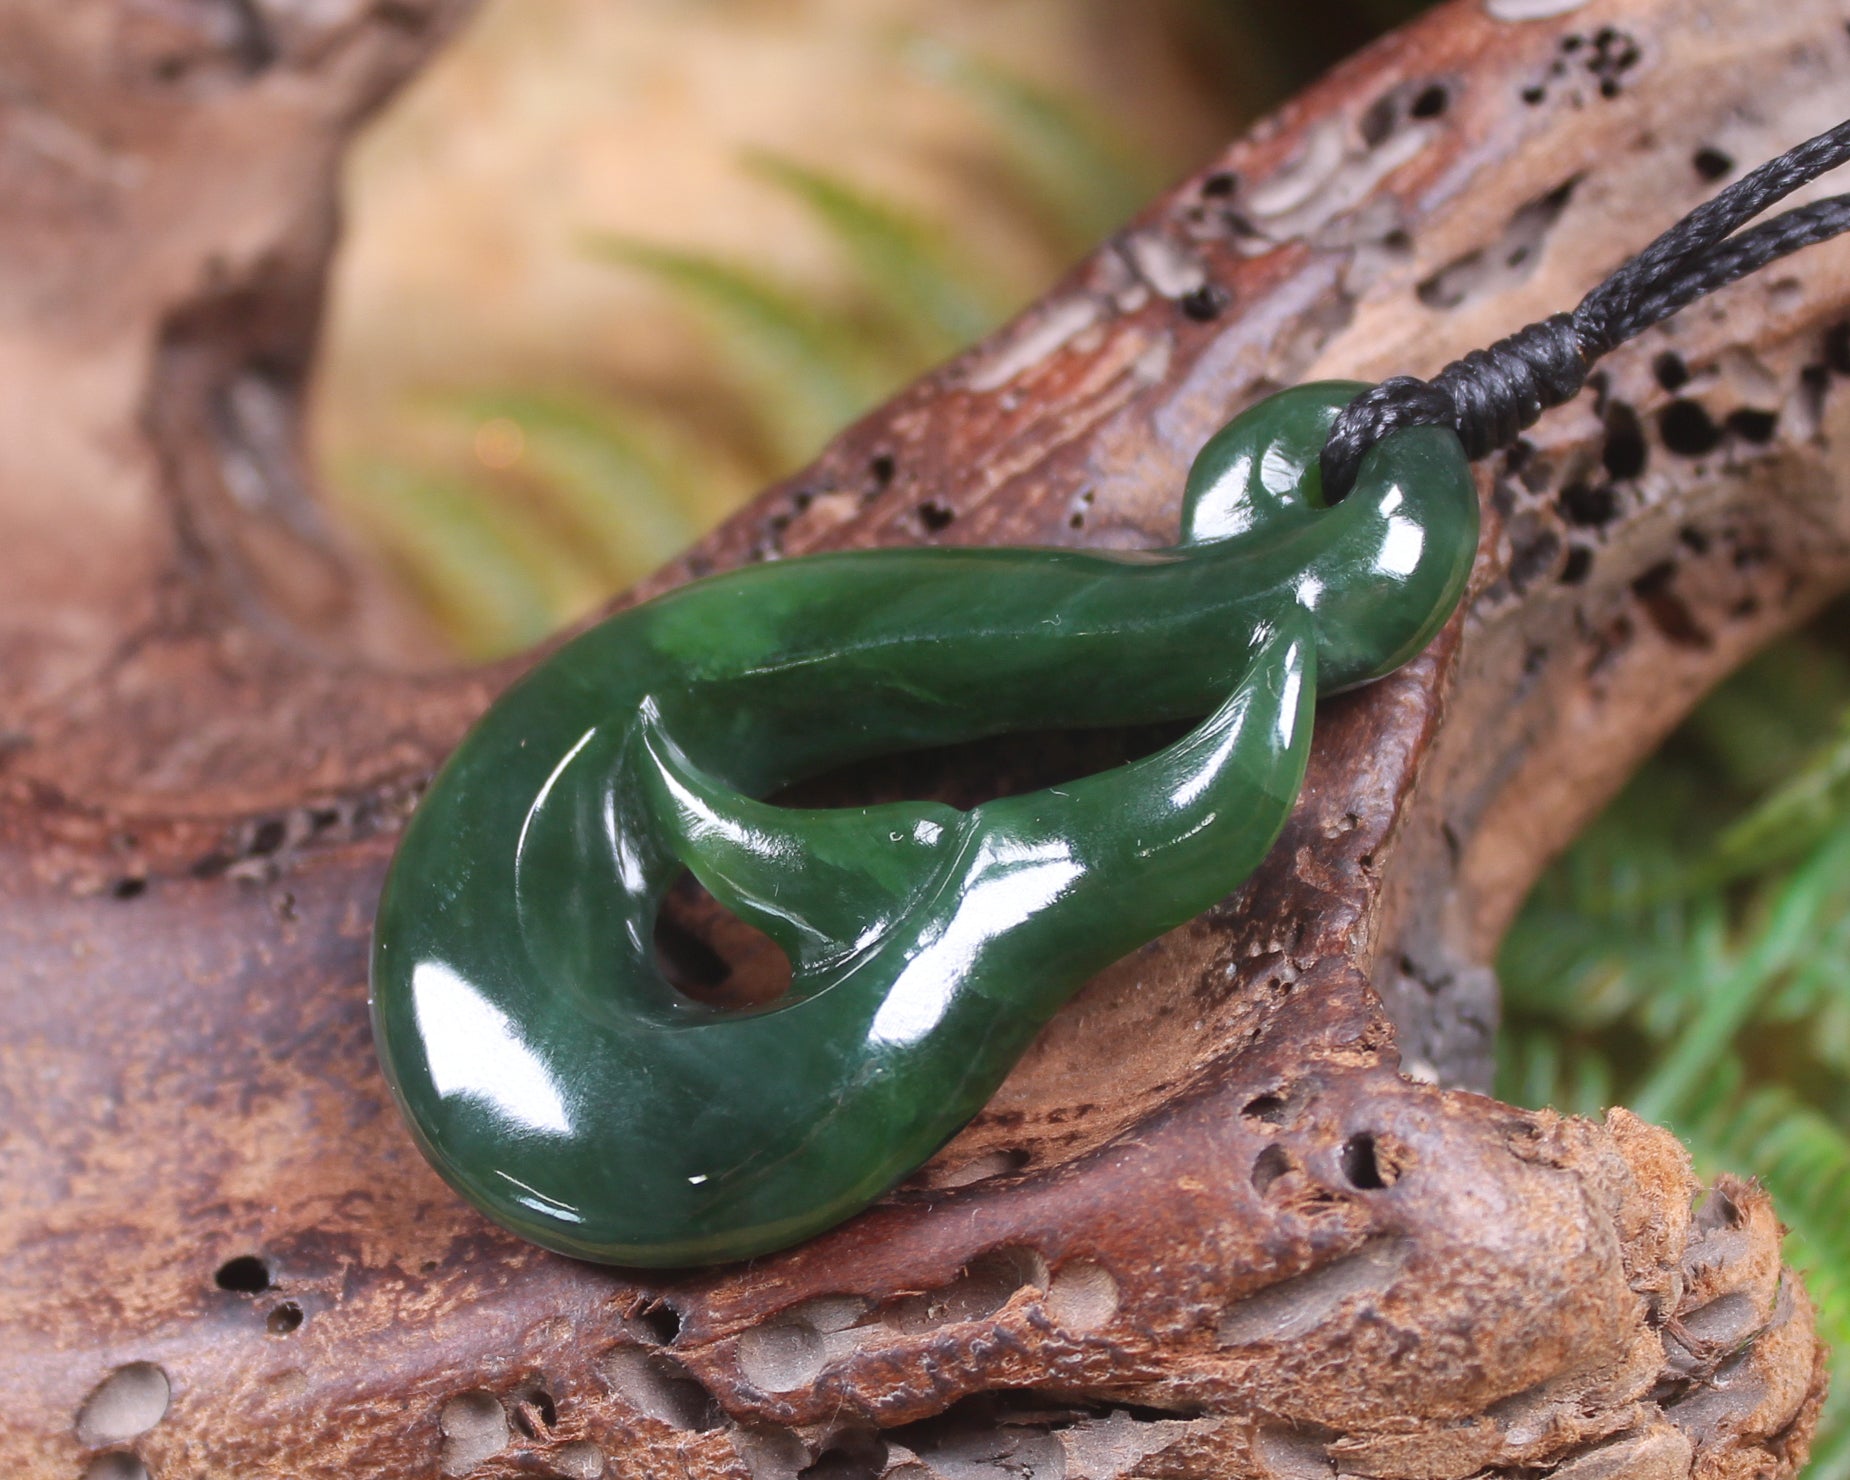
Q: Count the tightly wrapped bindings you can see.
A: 1